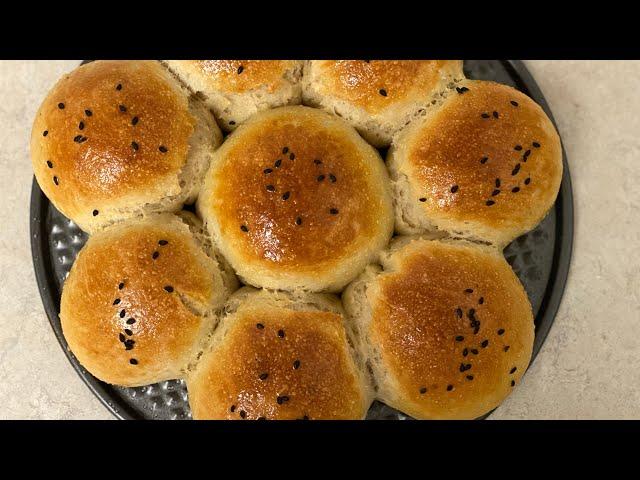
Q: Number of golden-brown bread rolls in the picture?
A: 8